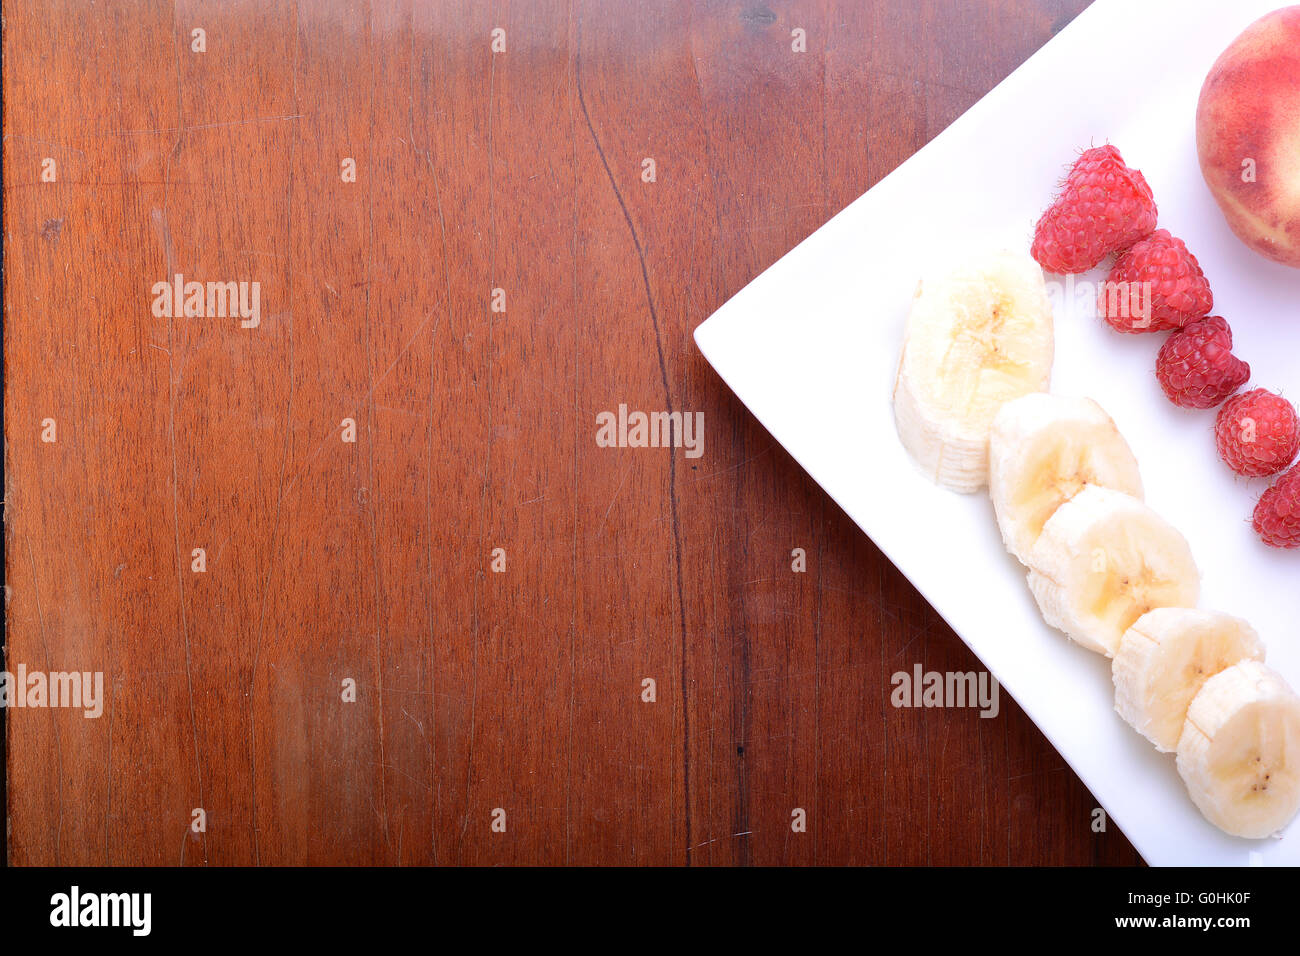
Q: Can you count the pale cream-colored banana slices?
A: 5